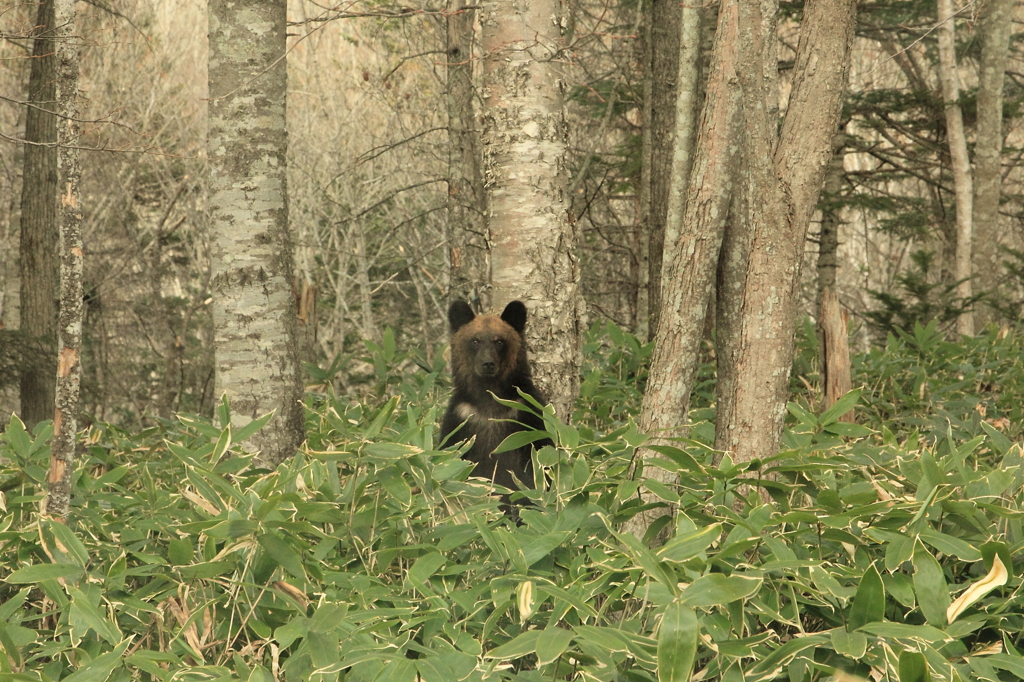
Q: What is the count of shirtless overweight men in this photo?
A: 0